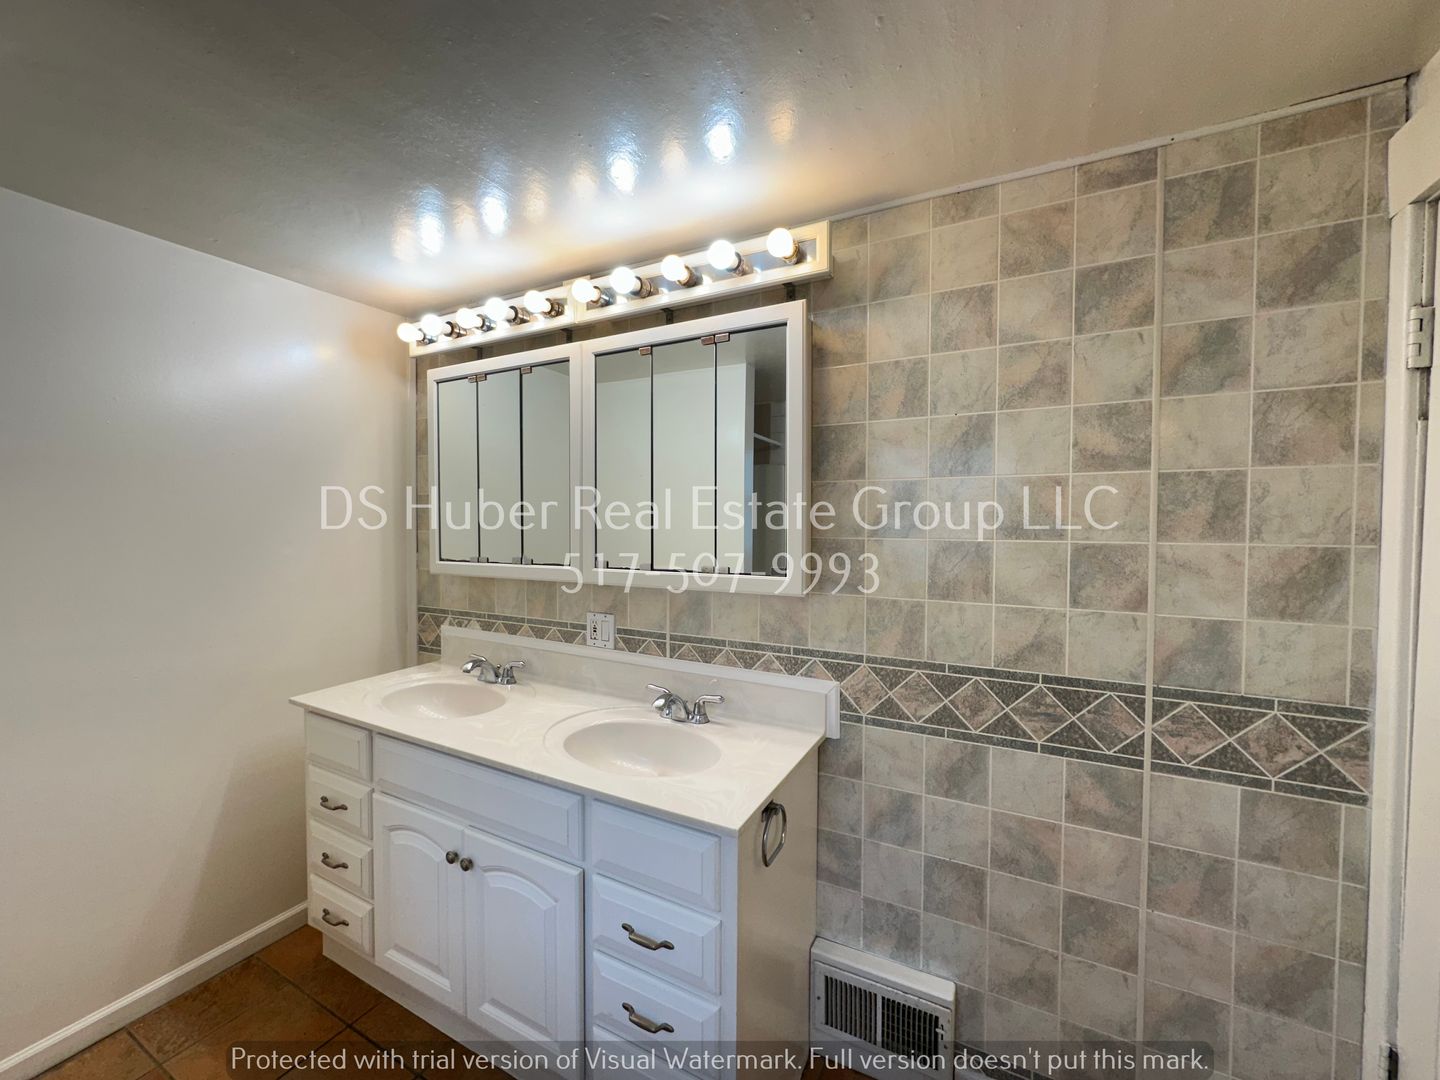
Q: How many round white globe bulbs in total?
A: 10